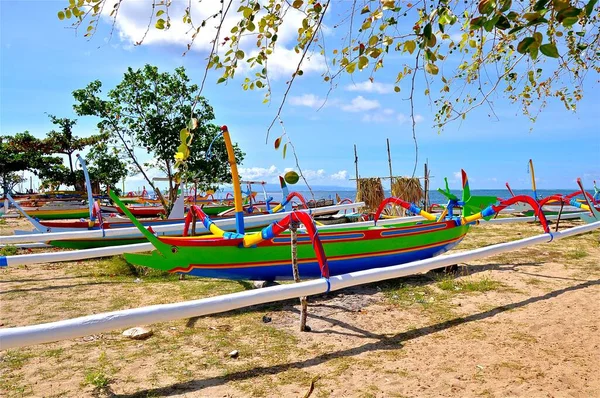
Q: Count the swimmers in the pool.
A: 0